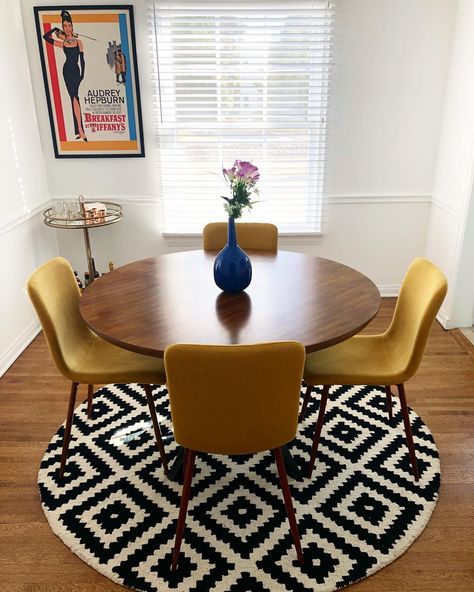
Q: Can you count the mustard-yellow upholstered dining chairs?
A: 4